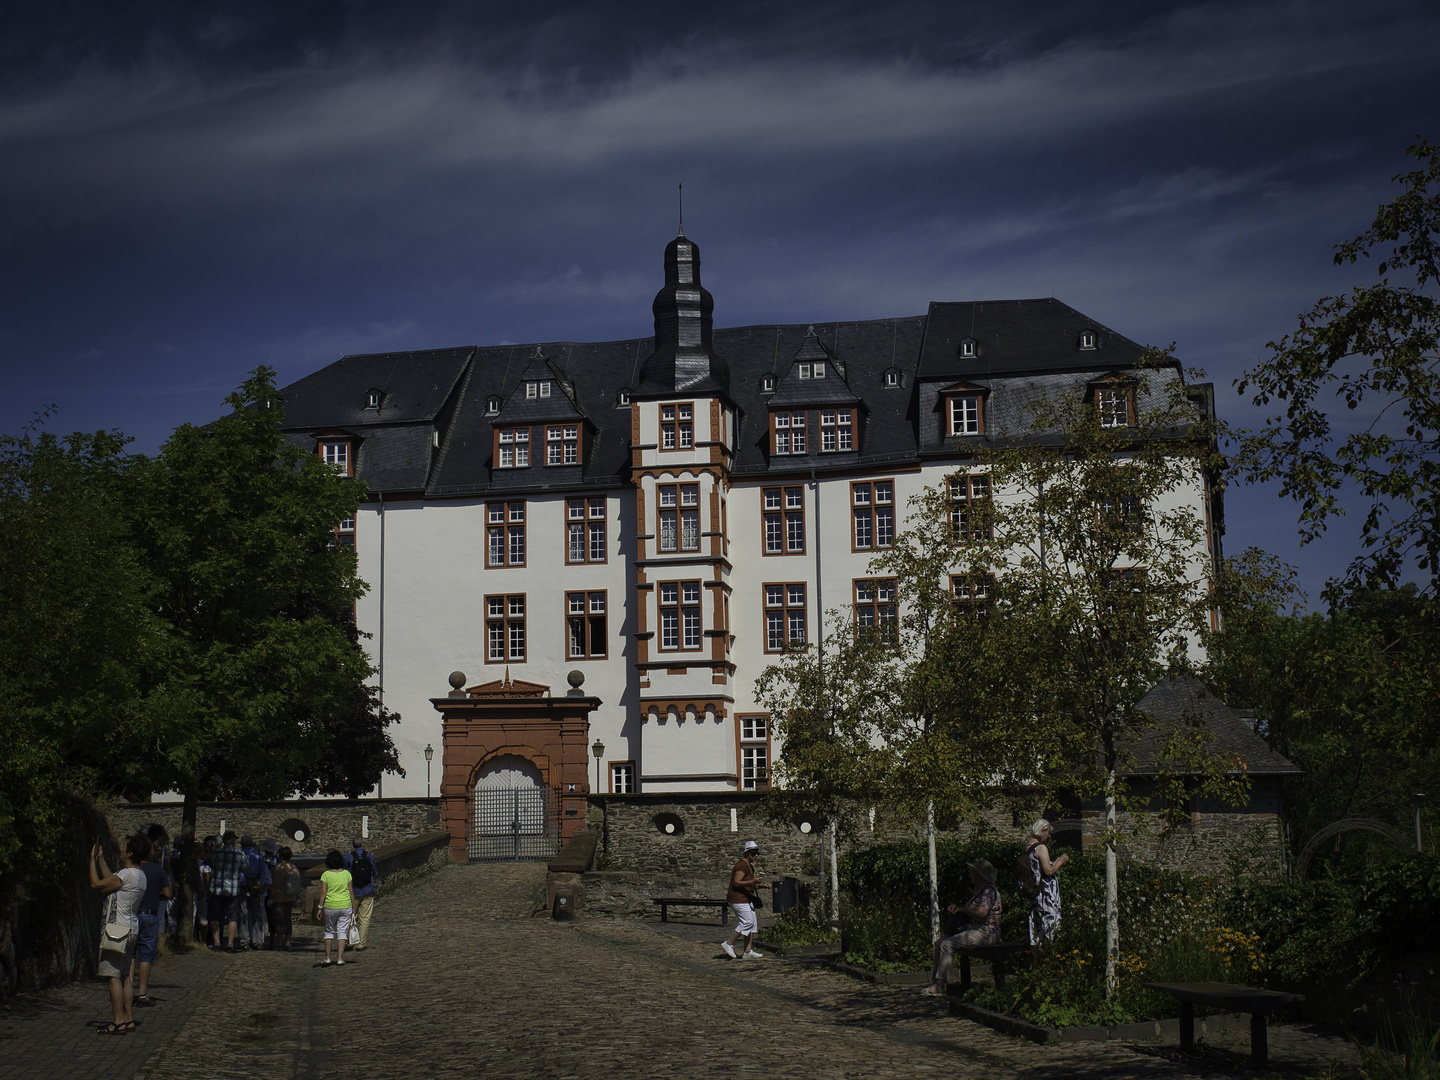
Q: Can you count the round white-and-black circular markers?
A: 3